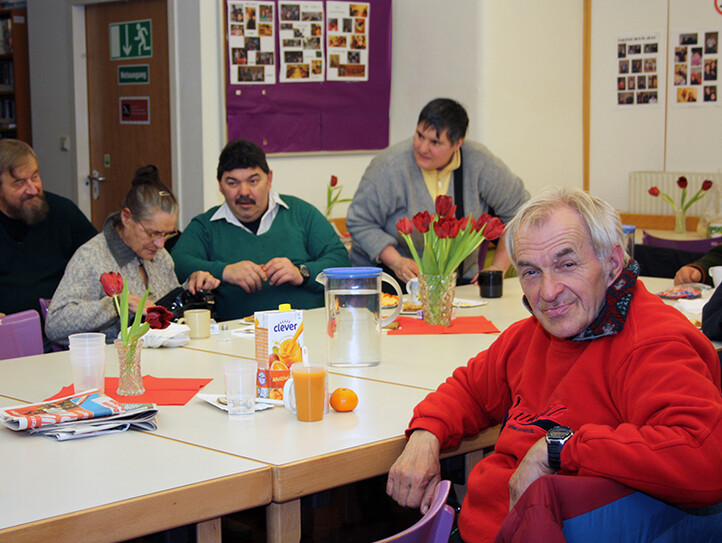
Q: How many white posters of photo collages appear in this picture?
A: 5